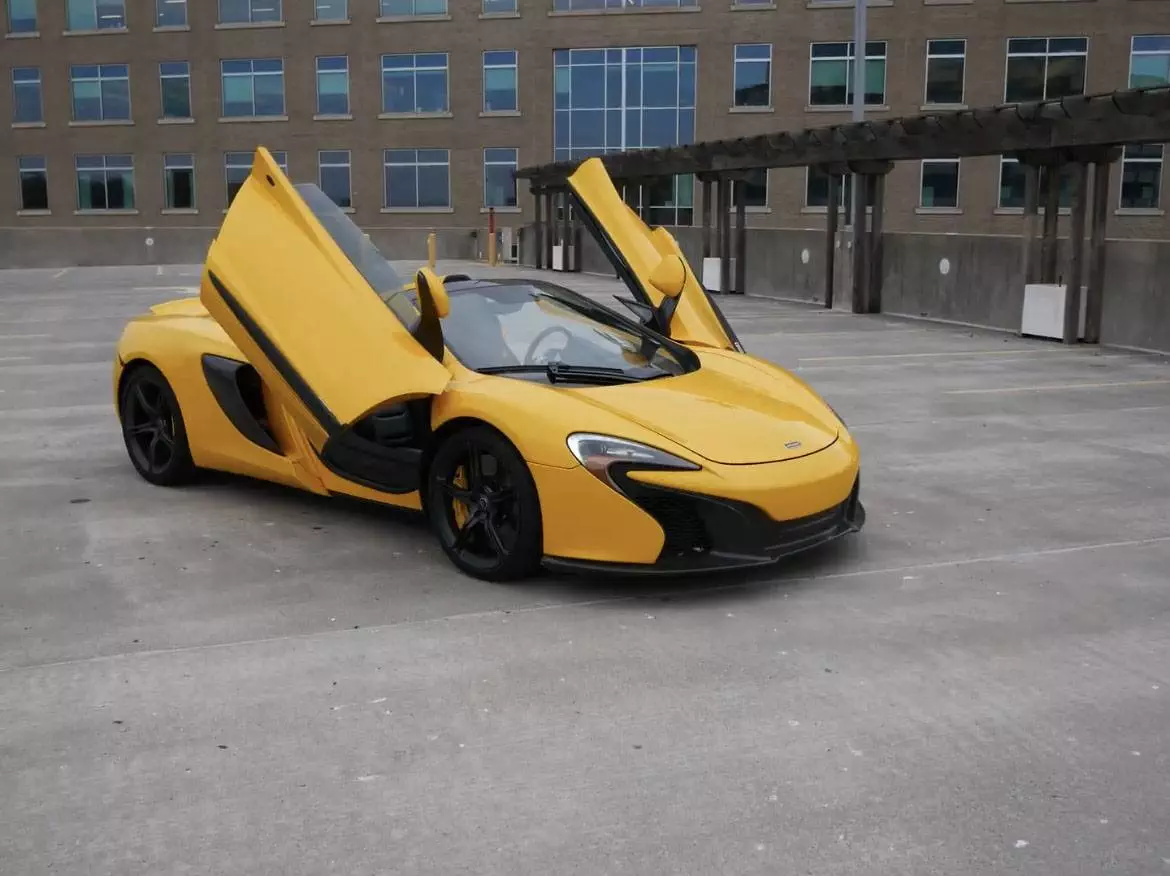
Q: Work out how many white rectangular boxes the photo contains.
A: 3